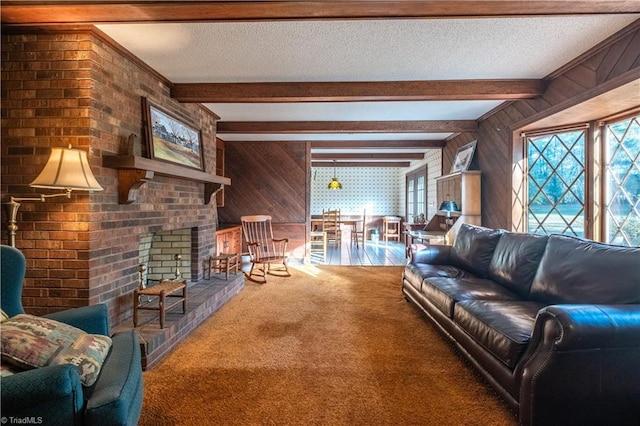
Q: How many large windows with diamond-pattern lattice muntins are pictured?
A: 2